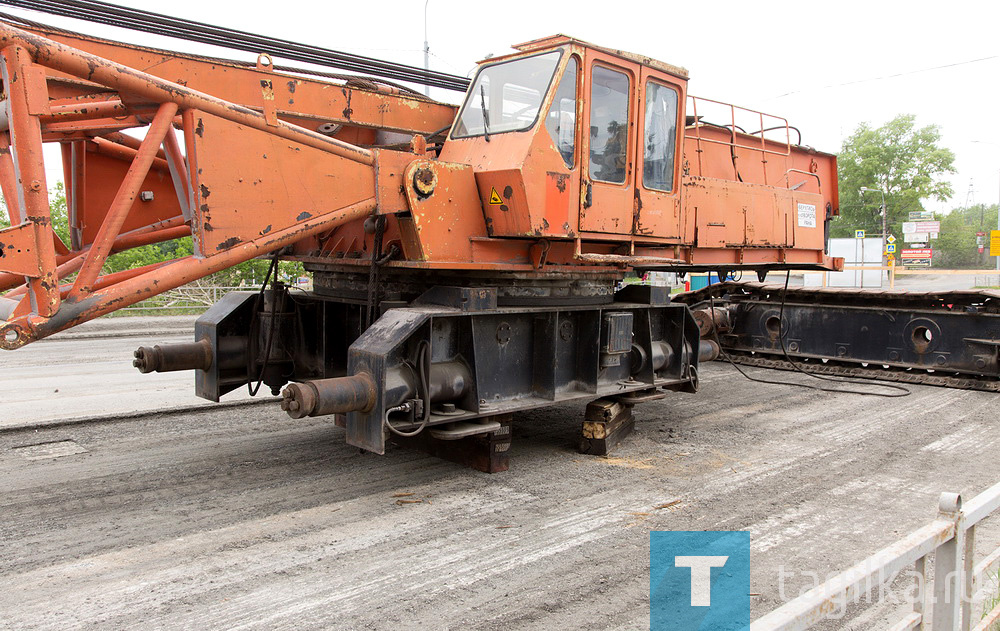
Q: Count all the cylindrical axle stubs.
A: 2